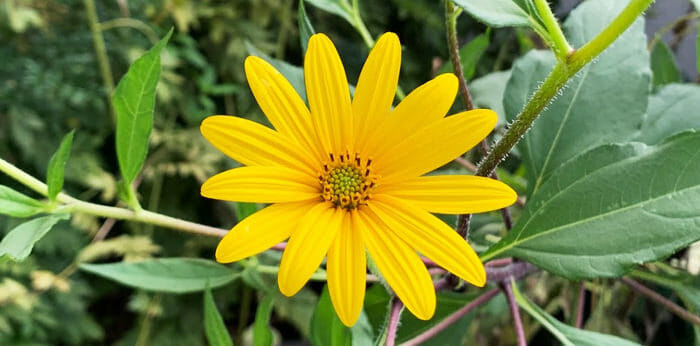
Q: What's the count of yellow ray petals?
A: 13